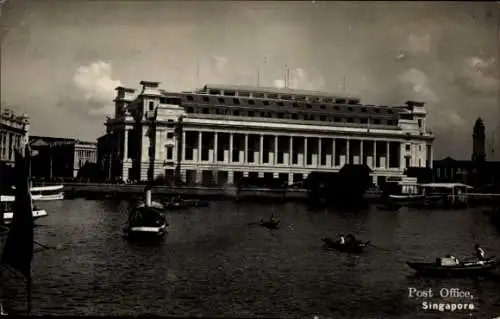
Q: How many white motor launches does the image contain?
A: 2